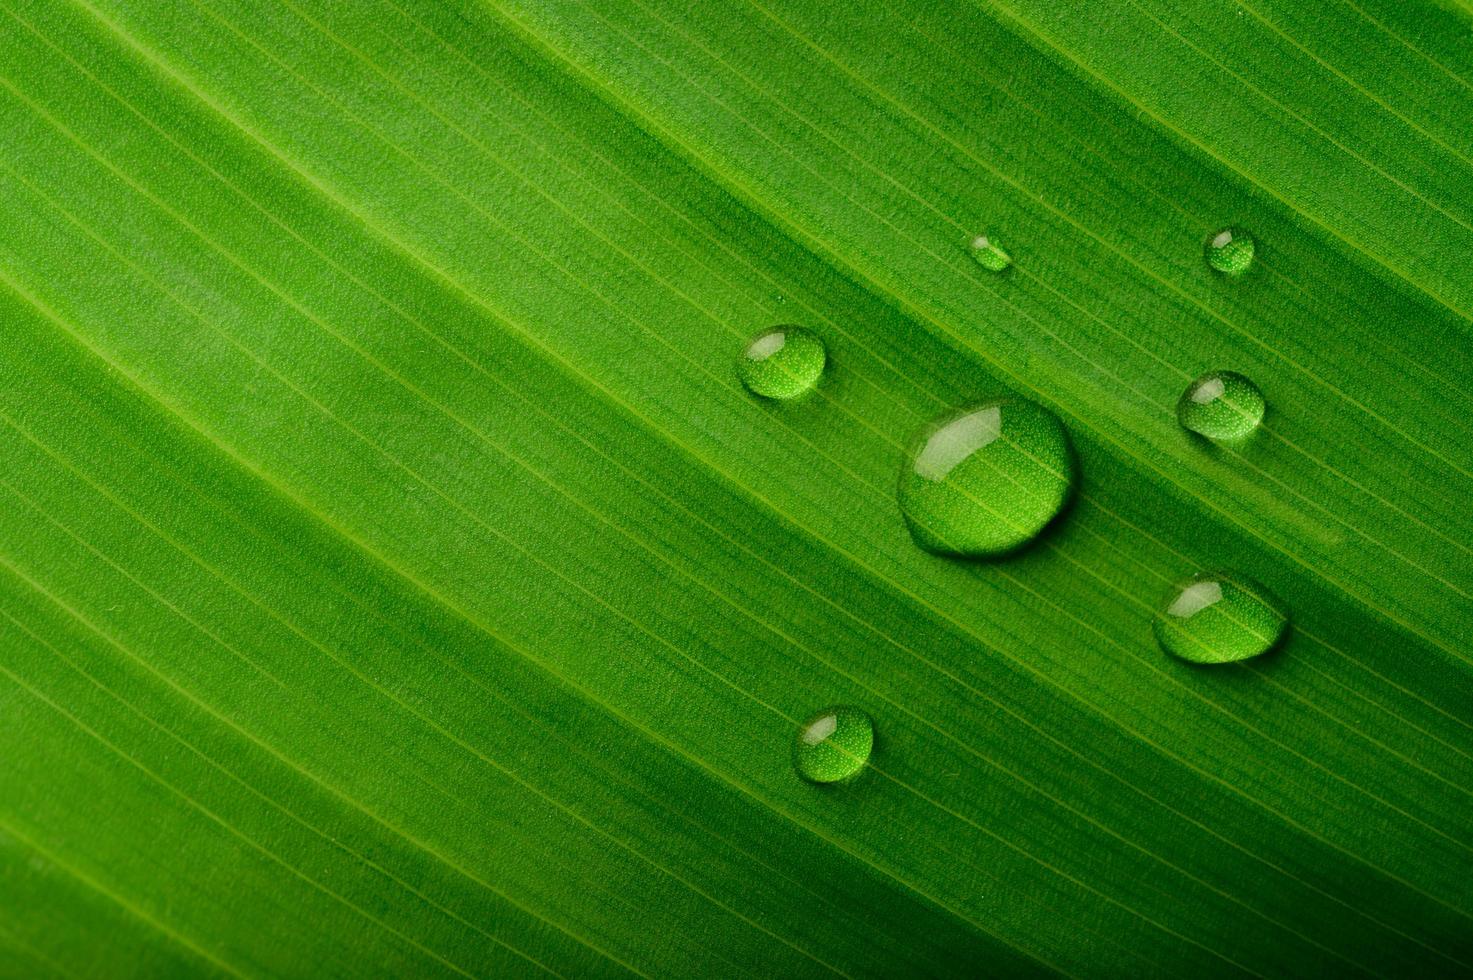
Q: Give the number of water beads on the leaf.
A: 7